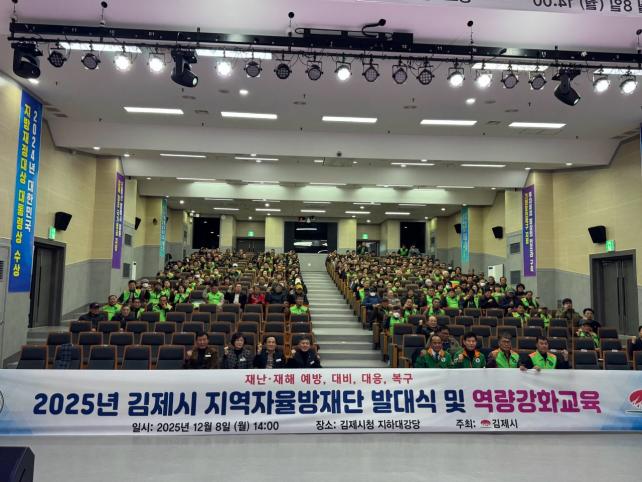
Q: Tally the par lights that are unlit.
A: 10